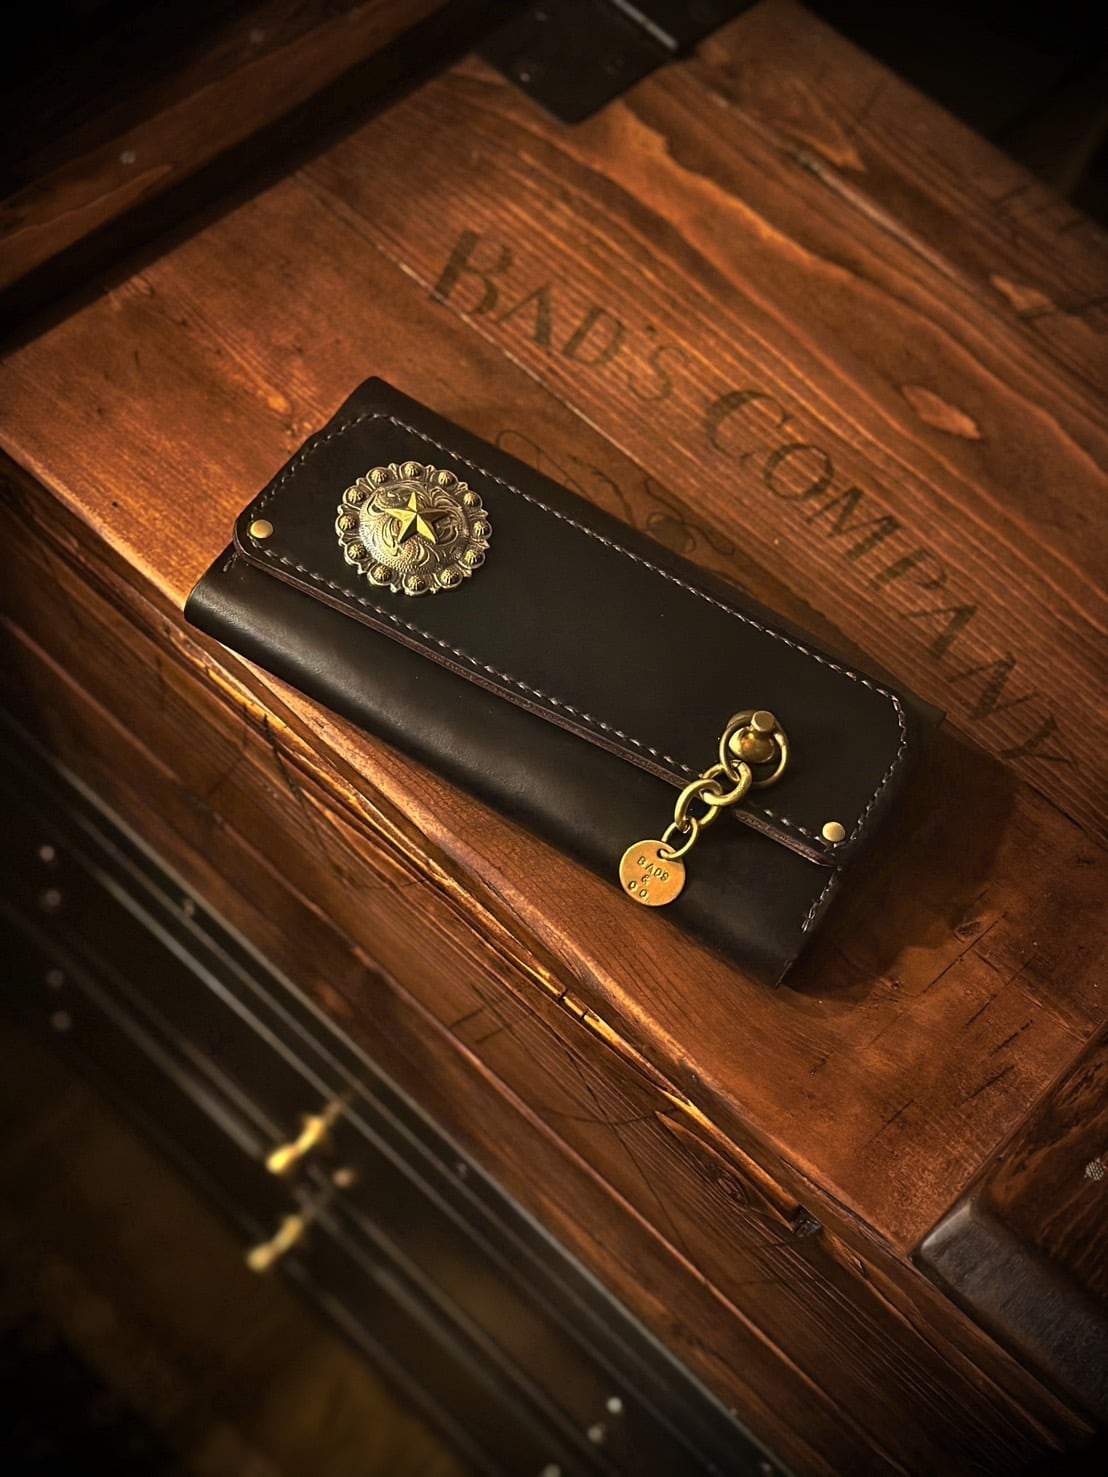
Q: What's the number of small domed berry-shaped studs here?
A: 12